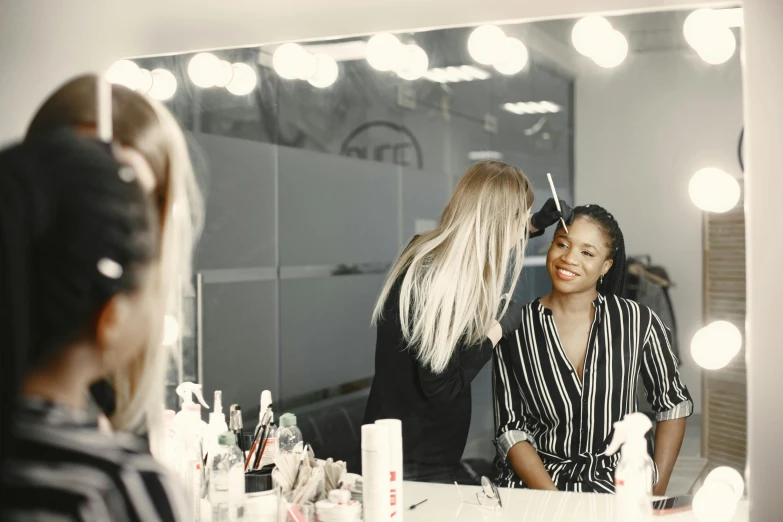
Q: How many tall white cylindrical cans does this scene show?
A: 2